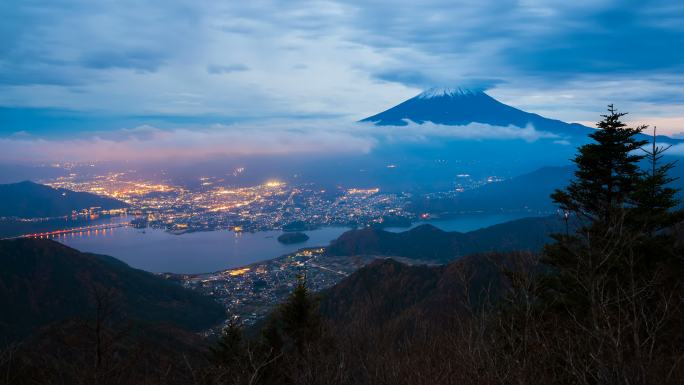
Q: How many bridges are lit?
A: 1